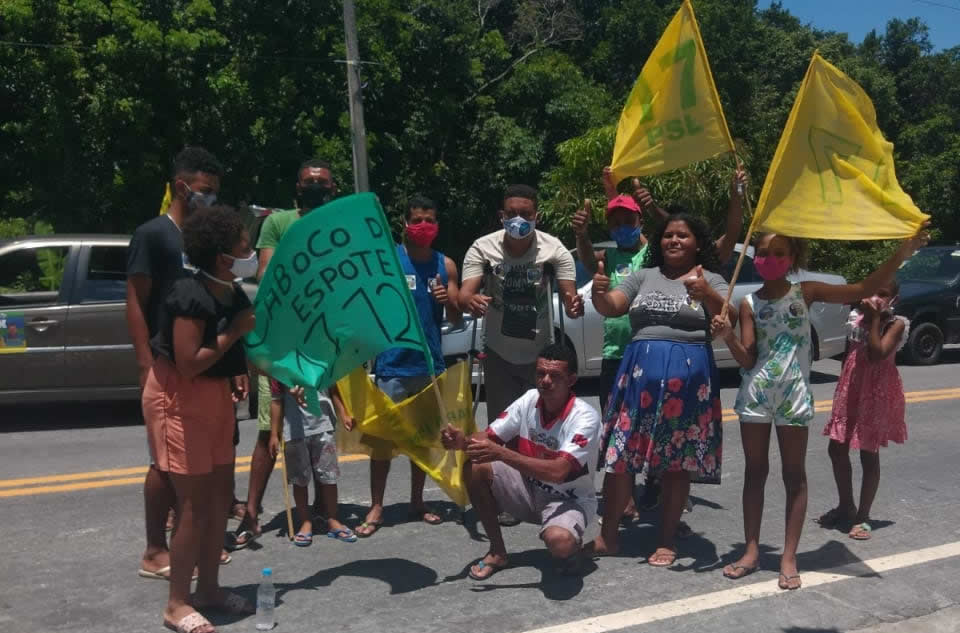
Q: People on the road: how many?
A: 12